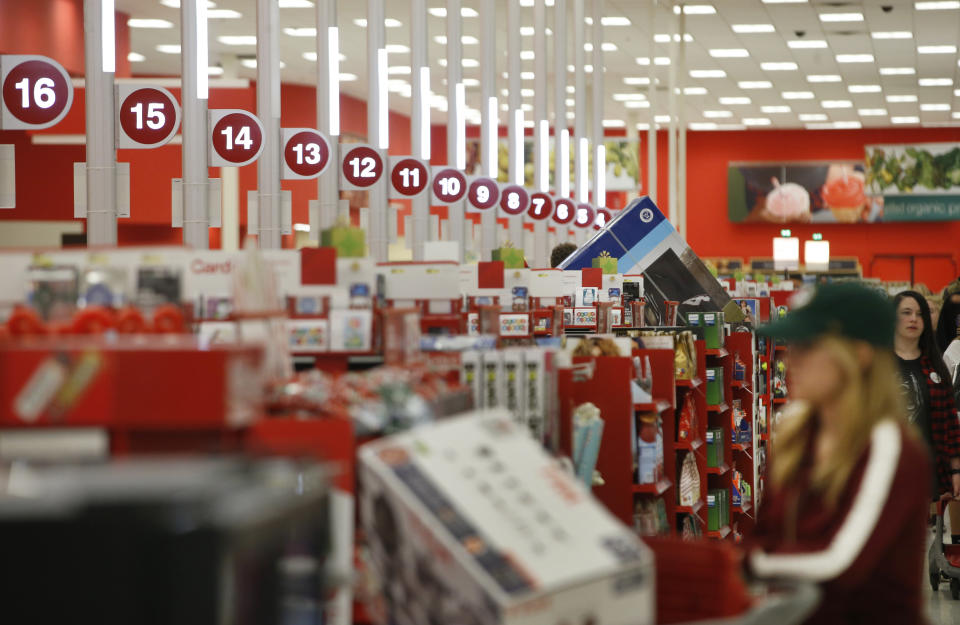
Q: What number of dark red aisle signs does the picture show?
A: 13